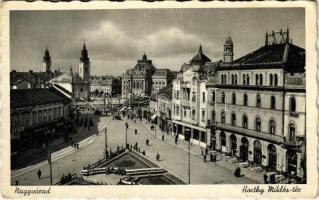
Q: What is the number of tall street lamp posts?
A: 4